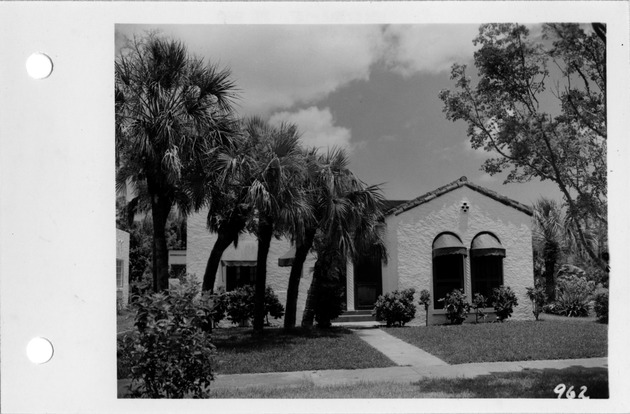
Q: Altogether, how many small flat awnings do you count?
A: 2